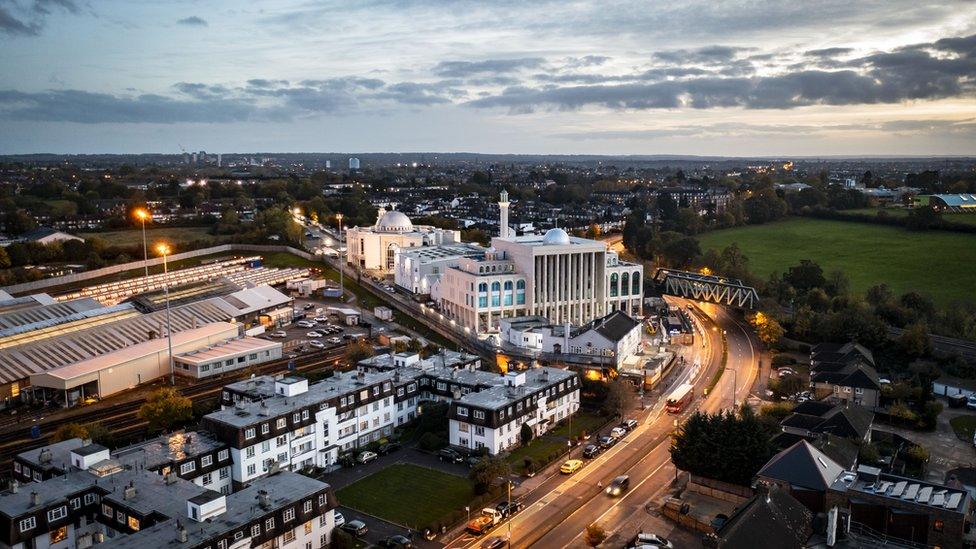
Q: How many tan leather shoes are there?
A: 0